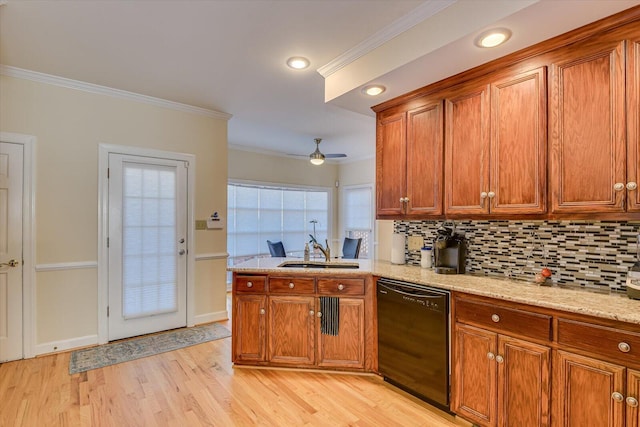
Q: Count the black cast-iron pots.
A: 0